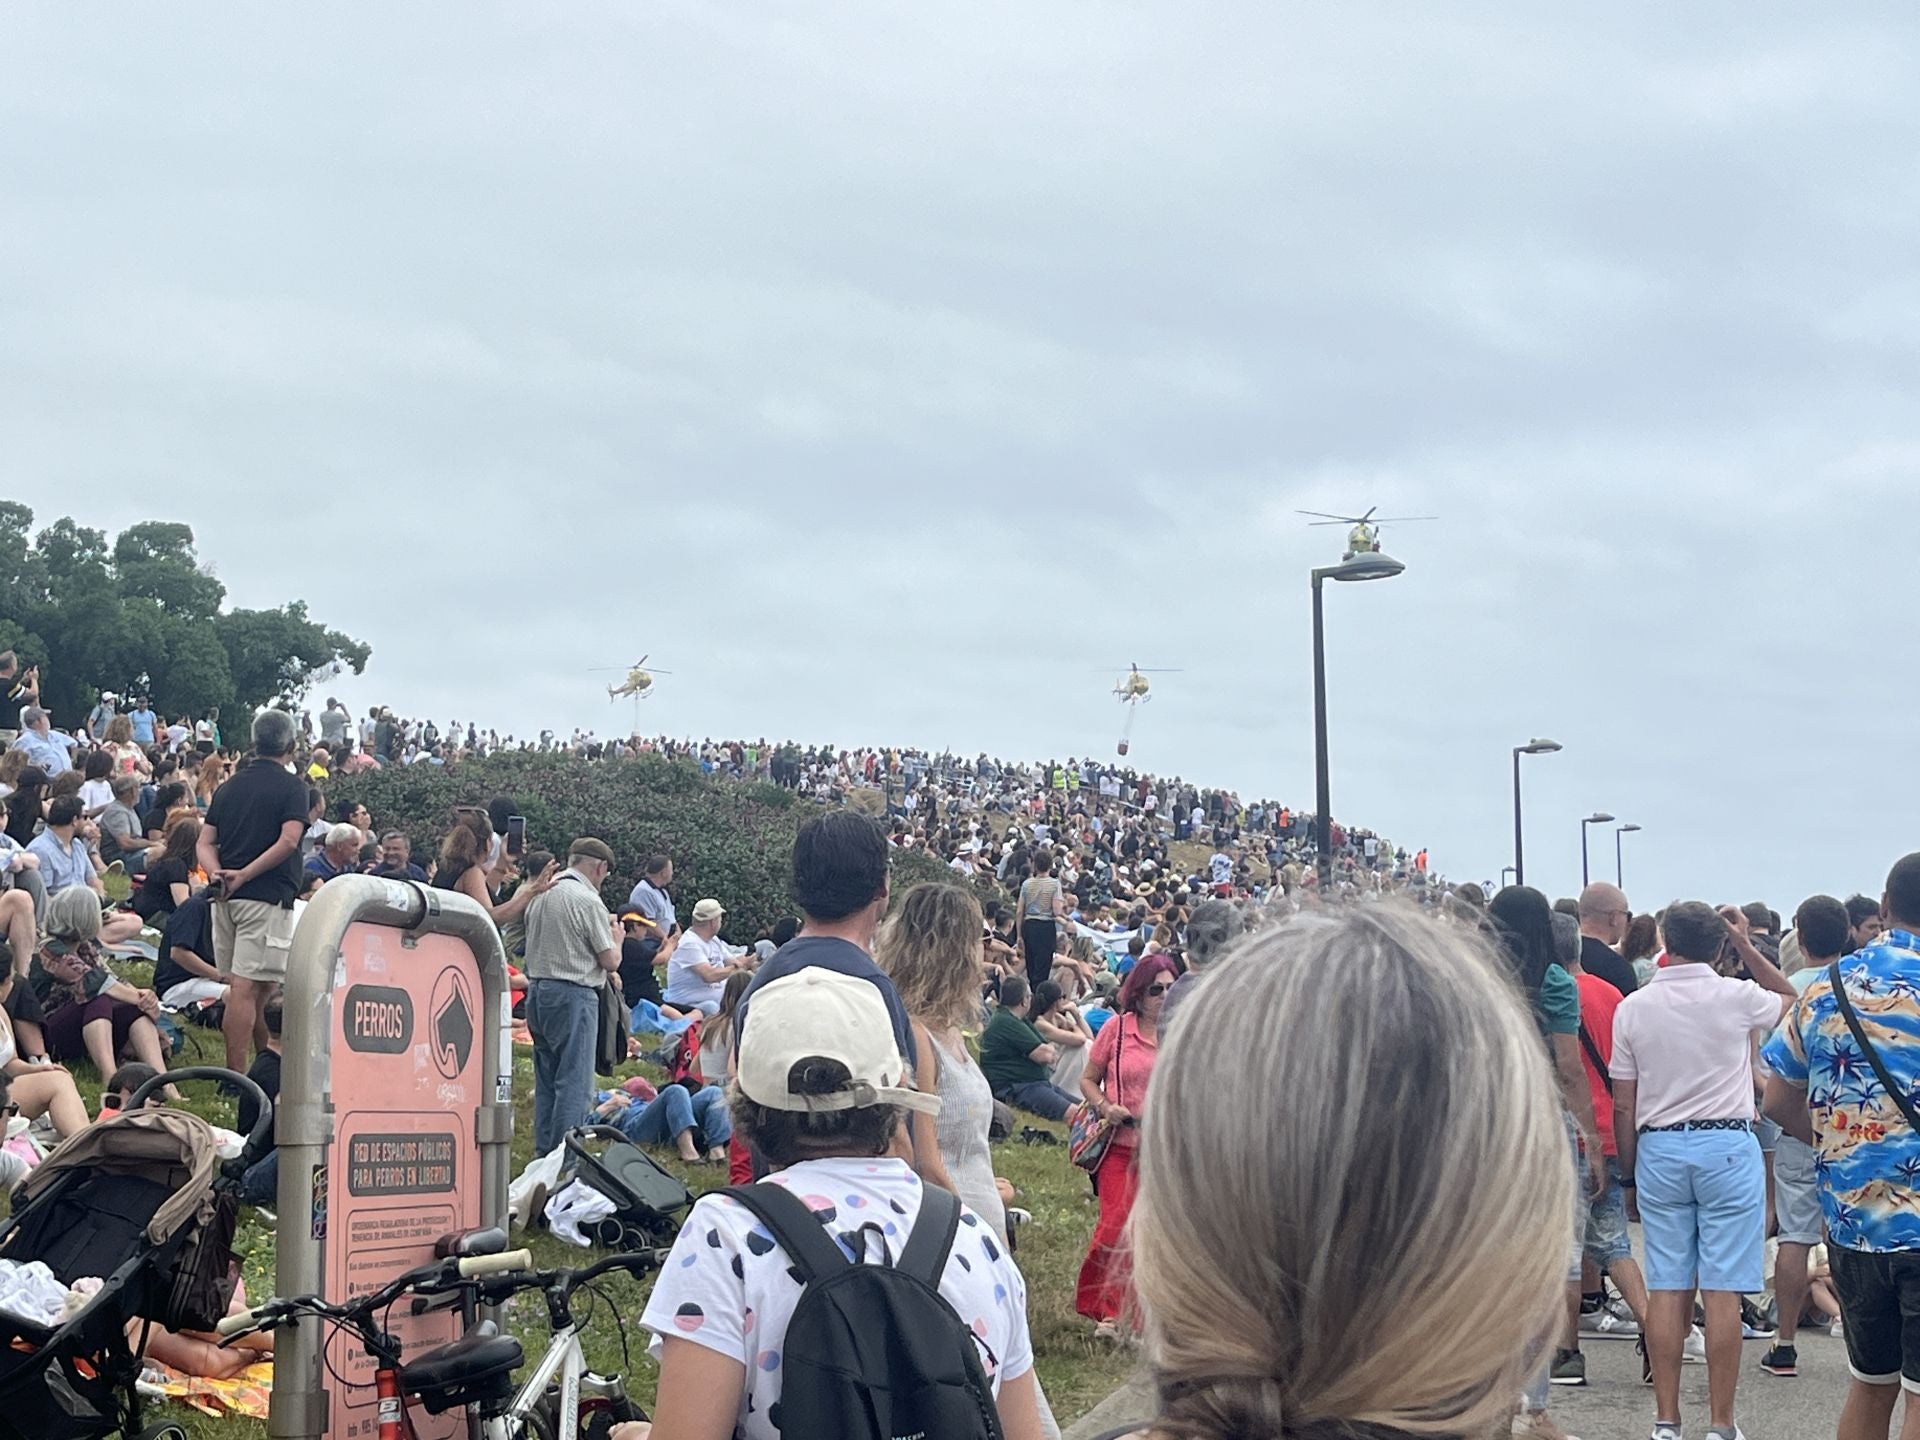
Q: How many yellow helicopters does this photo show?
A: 3